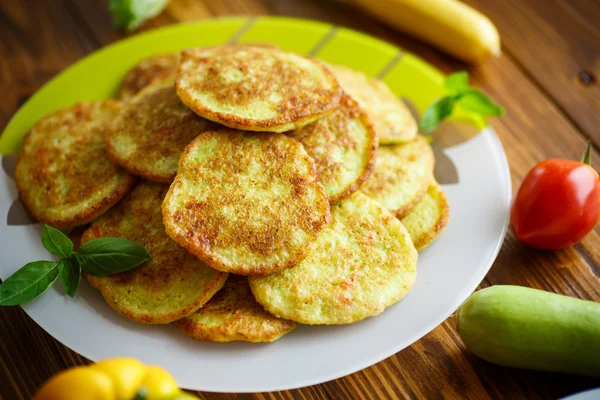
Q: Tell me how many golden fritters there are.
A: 12